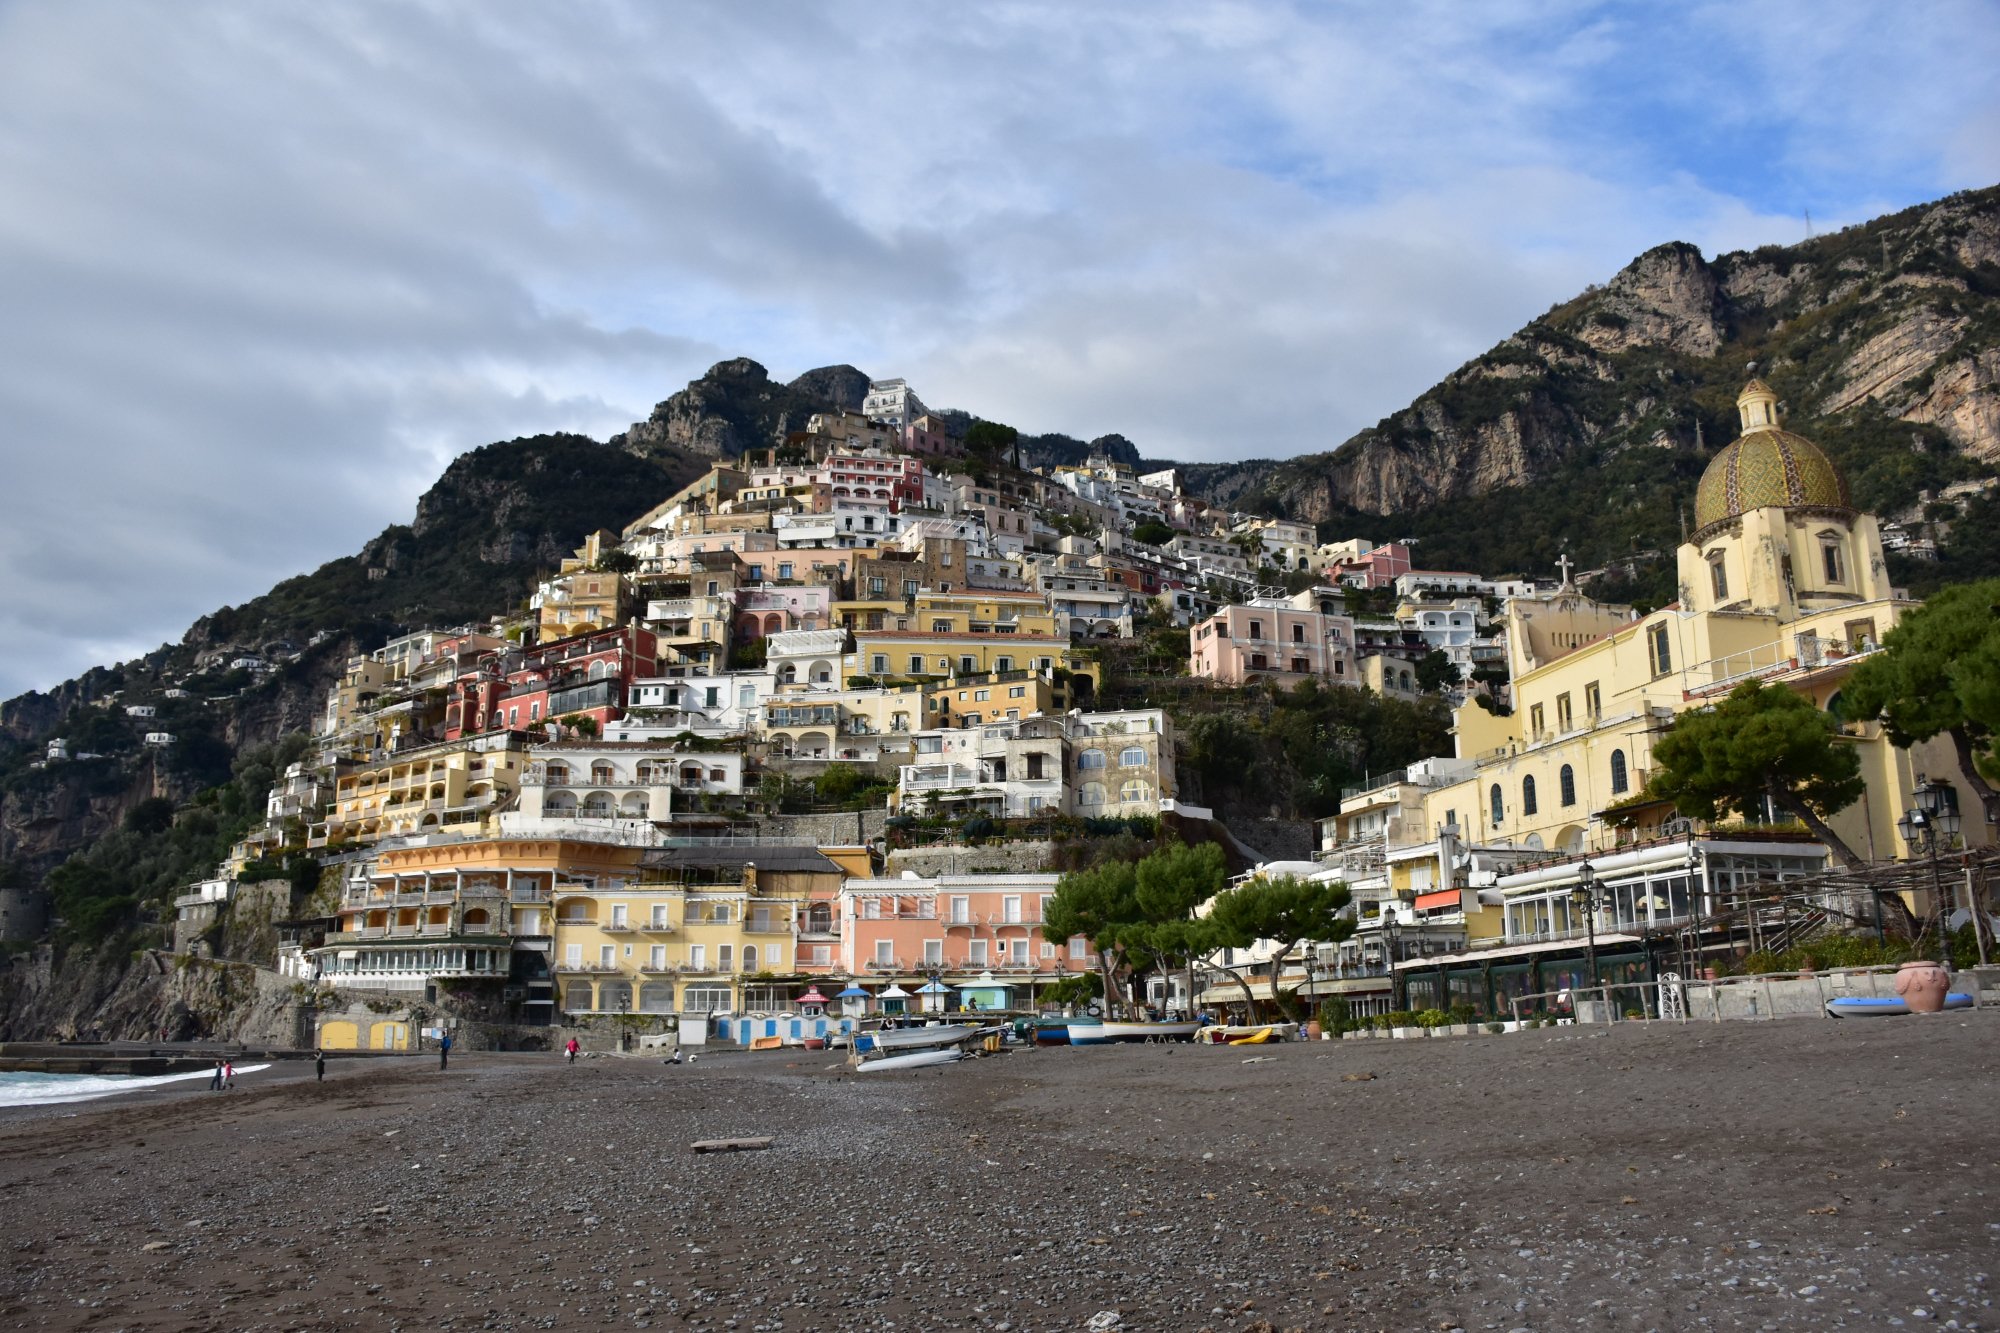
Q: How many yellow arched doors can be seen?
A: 2